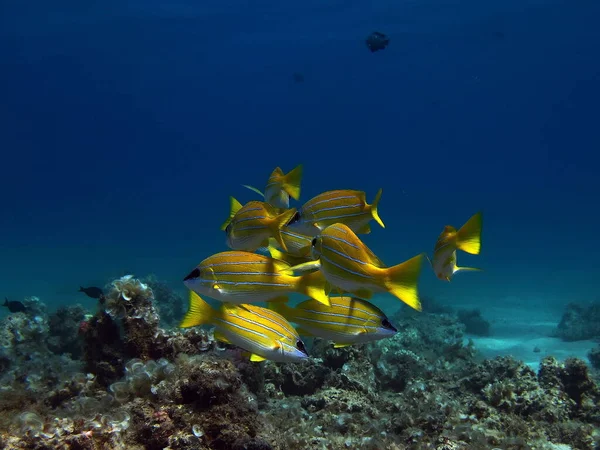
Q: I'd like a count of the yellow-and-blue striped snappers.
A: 9